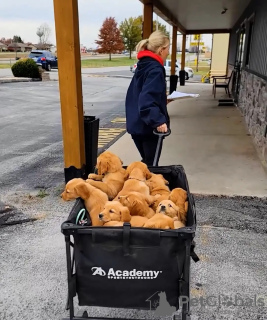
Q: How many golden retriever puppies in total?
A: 9